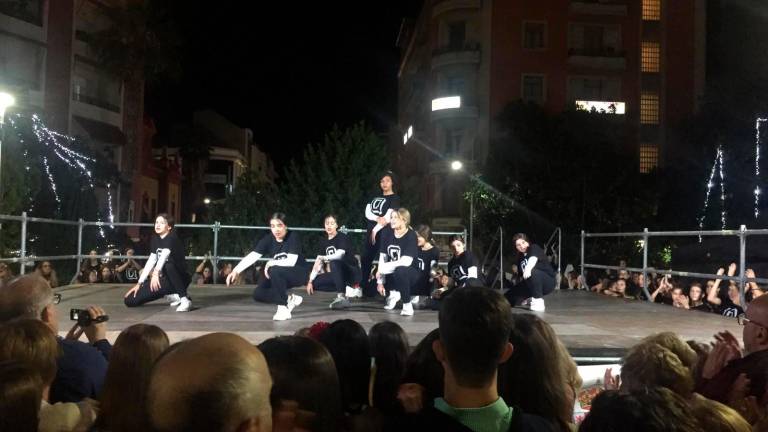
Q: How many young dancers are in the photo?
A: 8